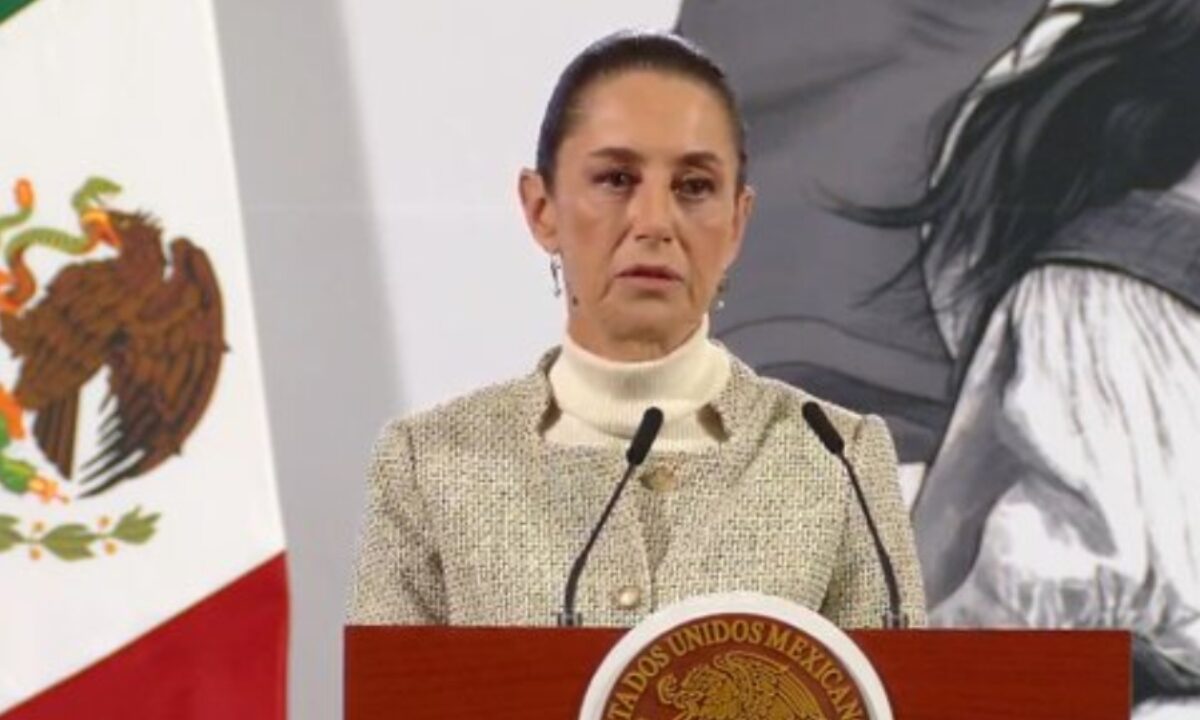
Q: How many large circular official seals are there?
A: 1